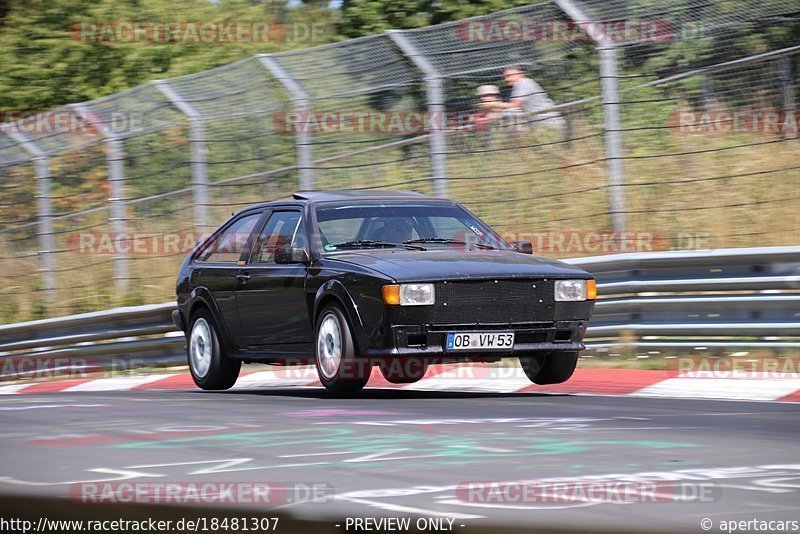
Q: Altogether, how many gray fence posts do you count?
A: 6